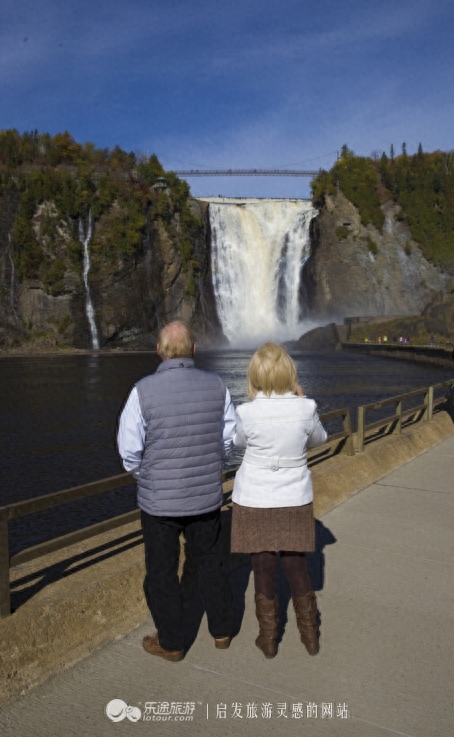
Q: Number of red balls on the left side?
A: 0